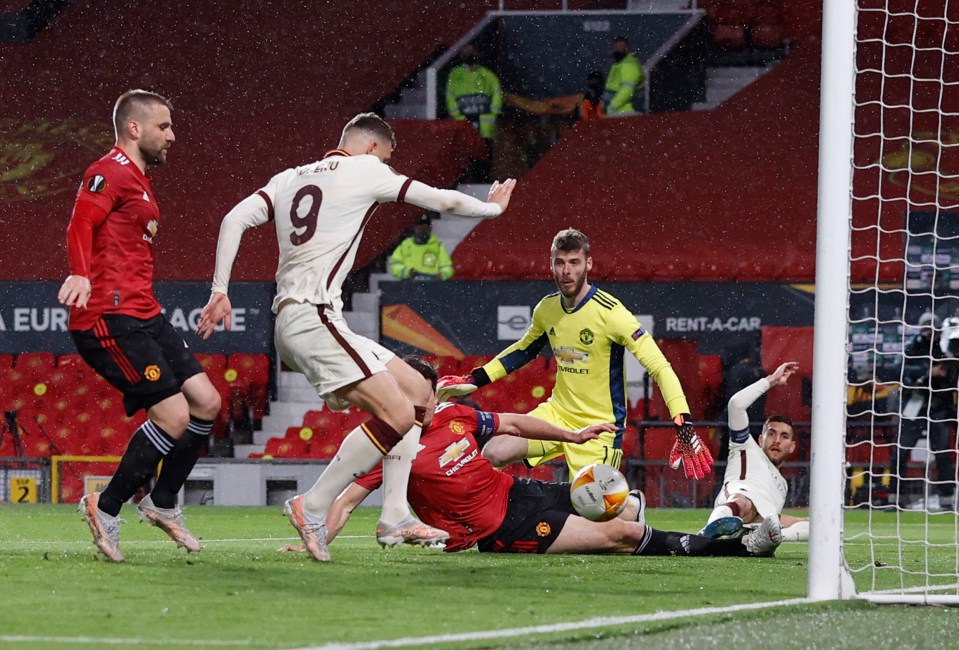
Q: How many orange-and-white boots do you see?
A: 4